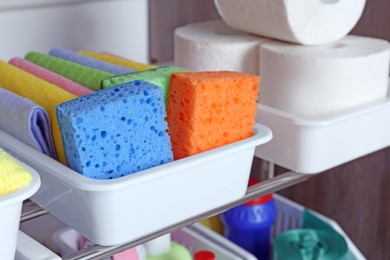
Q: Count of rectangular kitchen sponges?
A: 3